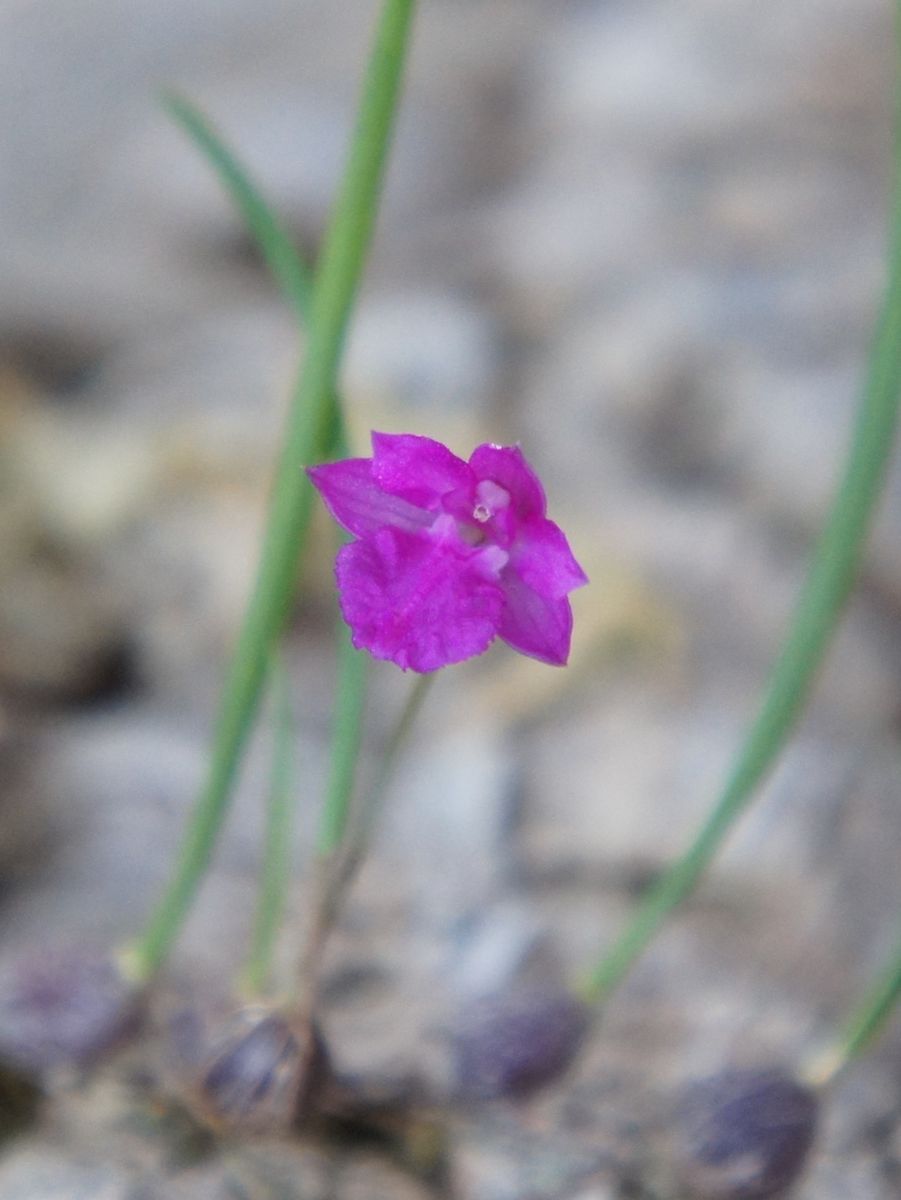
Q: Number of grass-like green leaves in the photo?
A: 5